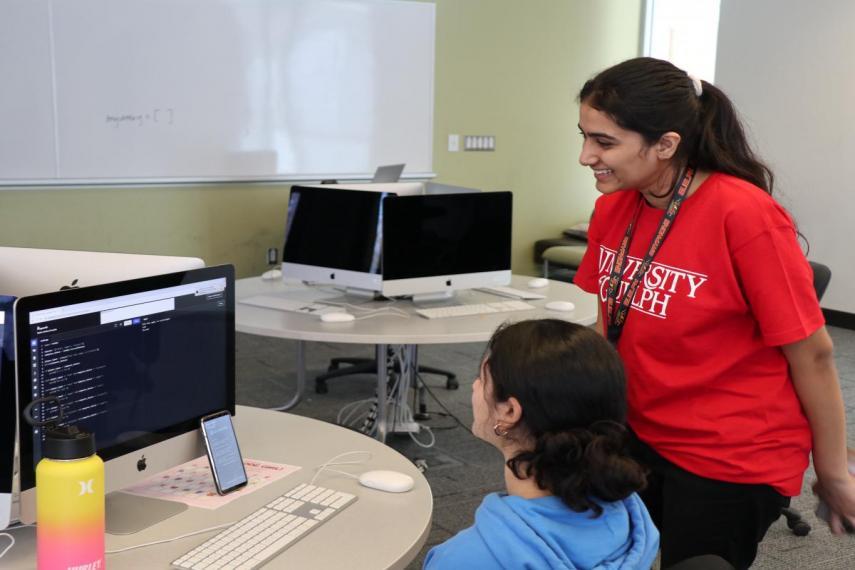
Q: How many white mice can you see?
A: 5